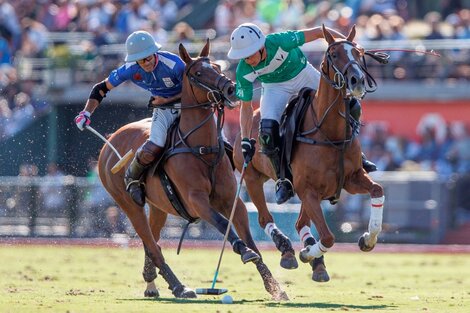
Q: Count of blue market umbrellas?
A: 0